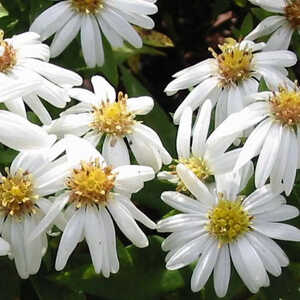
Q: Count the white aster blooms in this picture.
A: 10